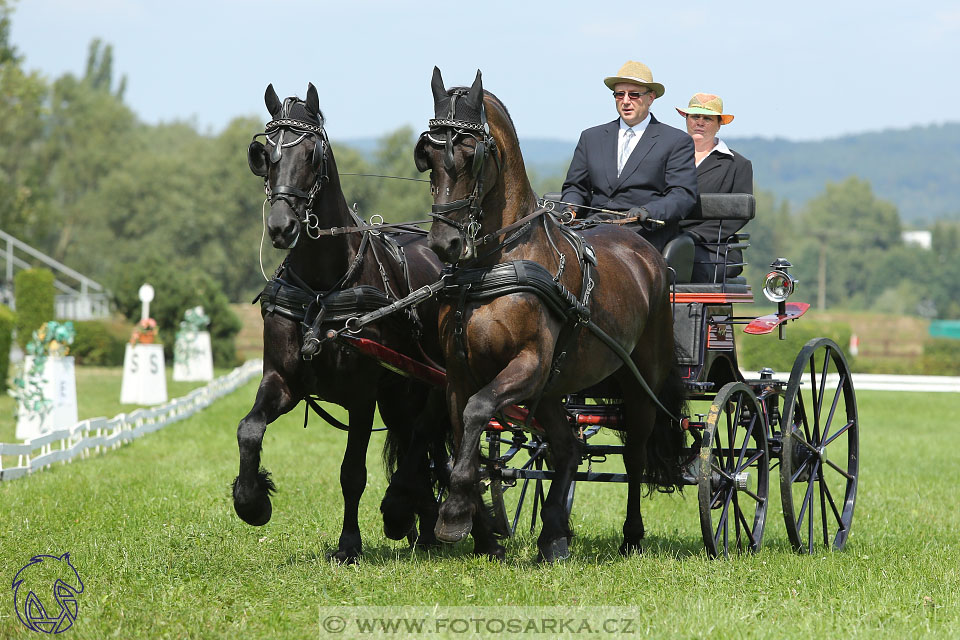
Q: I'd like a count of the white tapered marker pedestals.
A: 3